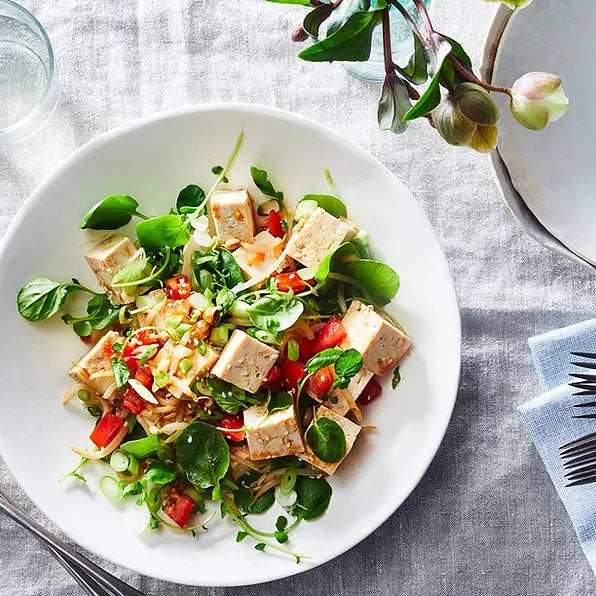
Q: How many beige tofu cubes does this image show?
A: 11